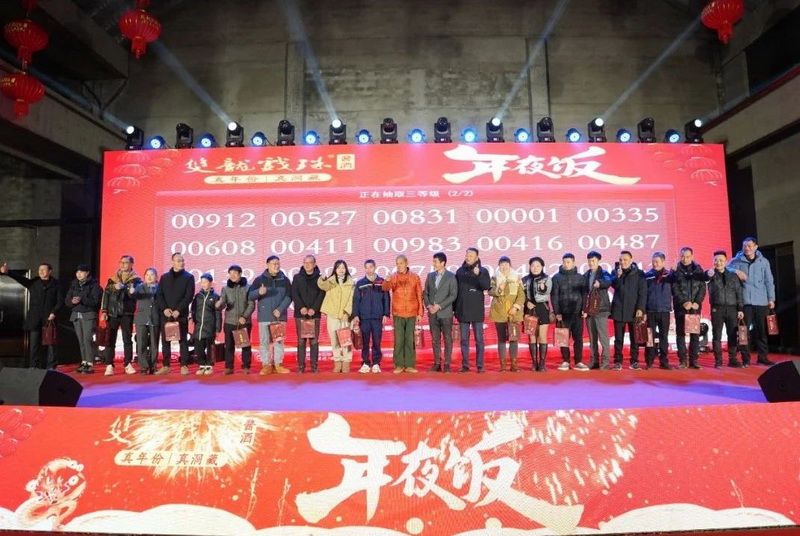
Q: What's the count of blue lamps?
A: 11